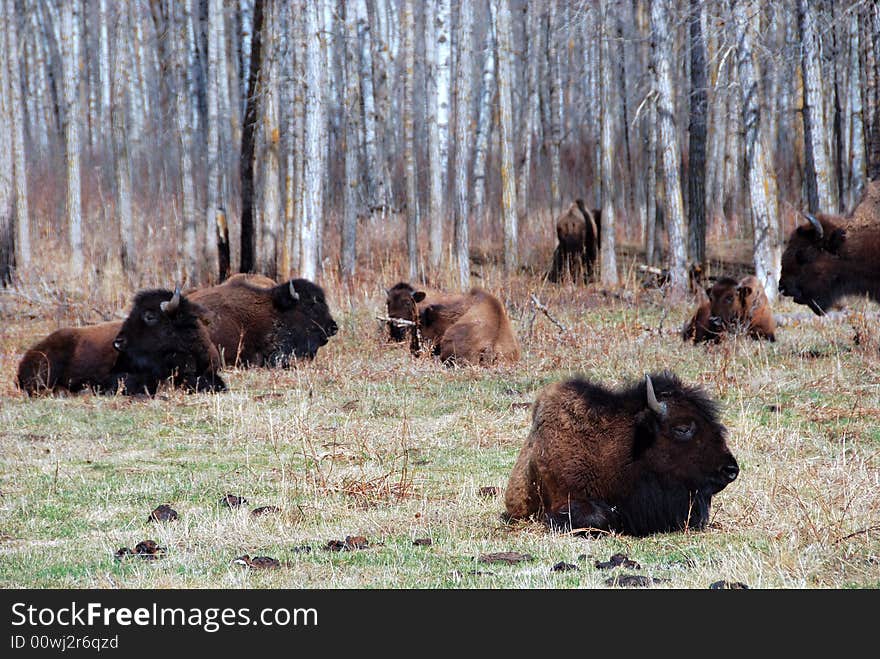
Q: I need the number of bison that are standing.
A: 2